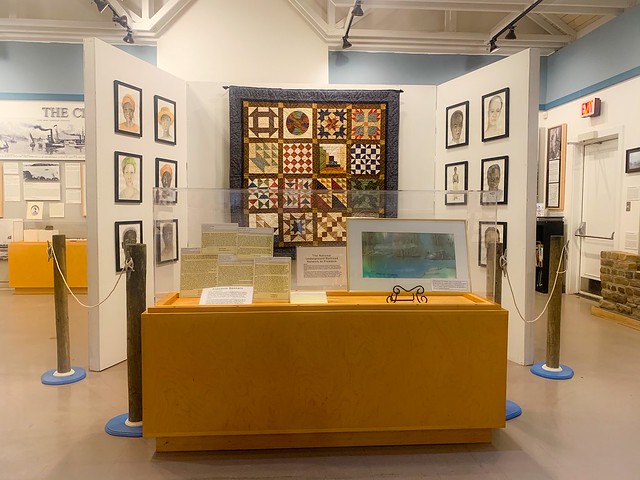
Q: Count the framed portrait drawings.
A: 11